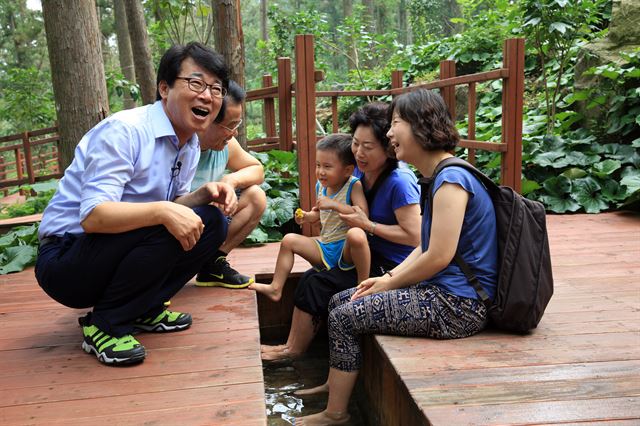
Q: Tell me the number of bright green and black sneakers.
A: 2